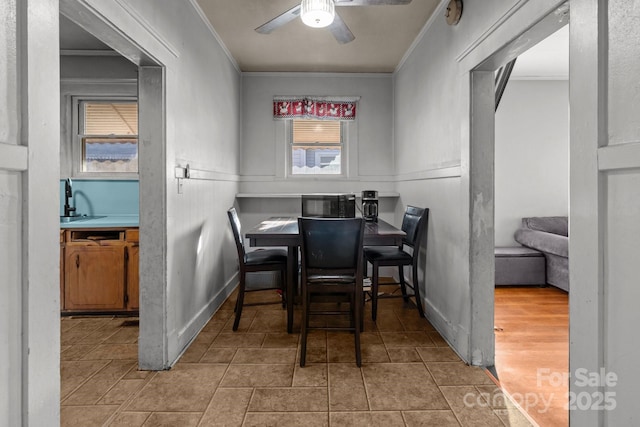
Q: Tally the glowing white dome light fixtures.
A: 1